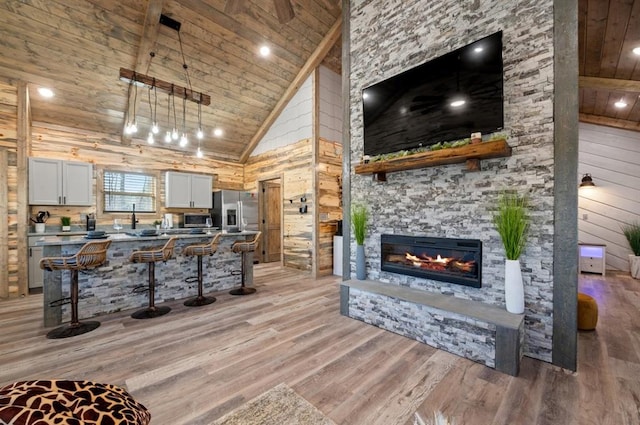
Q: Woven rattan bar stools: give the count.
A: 4